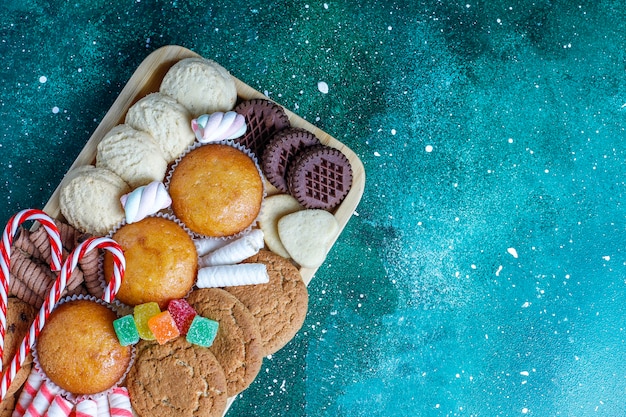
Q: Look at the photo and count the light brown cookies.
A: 3